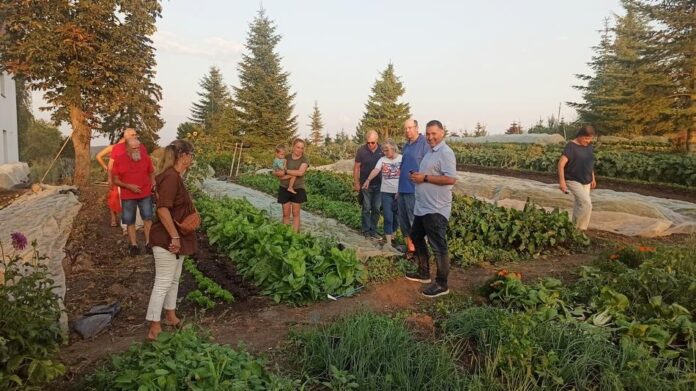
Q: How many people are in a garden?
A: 11